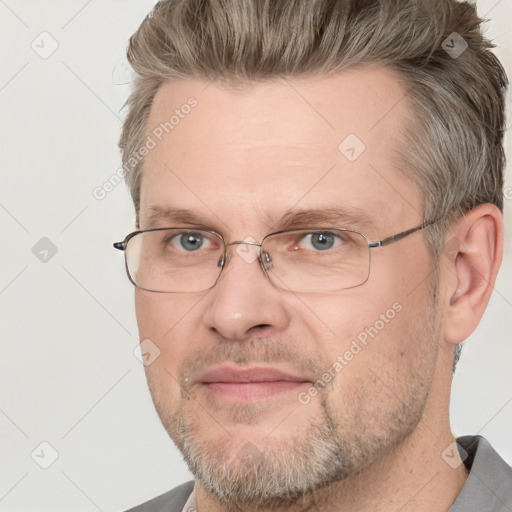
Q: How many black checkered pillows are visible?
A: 0